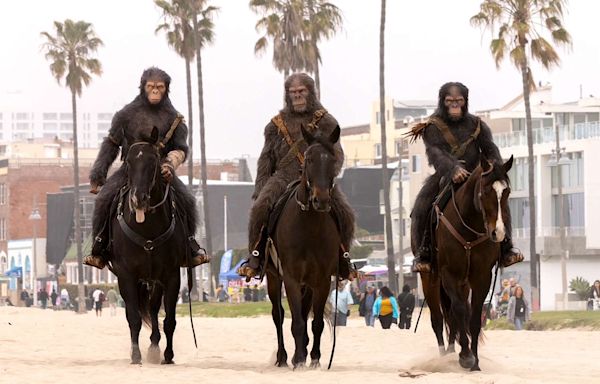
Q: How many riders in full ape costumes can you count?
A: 3